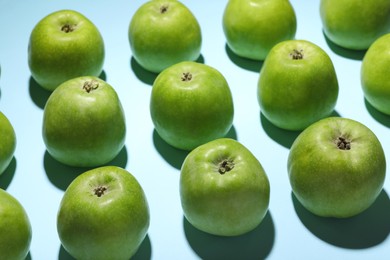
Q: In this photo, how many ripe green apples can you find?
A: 13